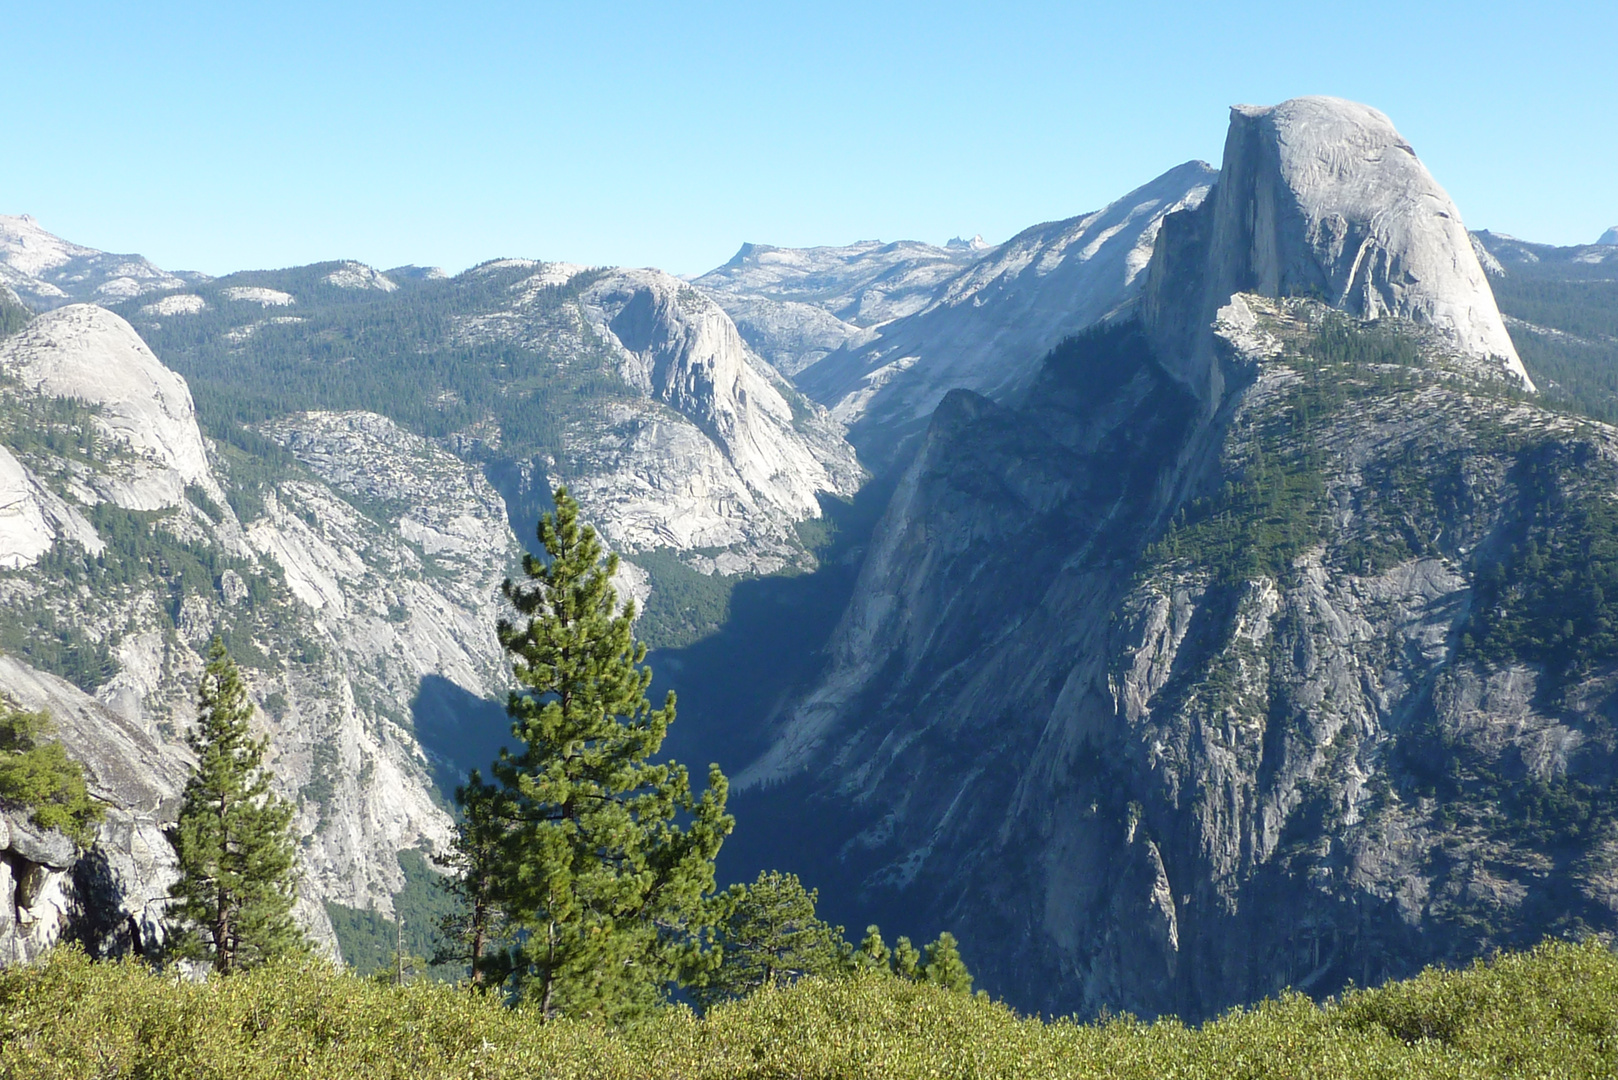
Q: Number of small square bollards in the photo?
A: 0